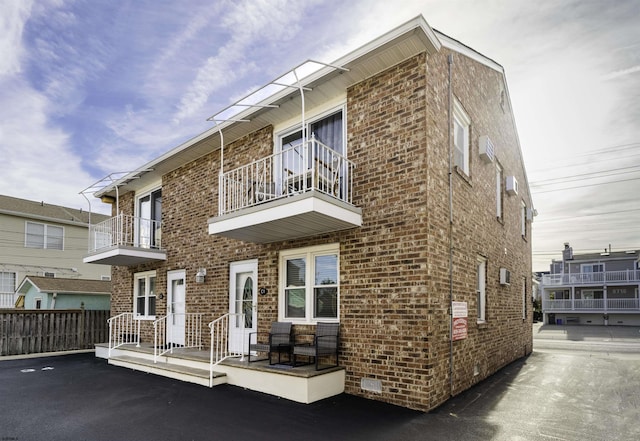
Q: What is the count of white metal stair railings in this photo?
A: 3